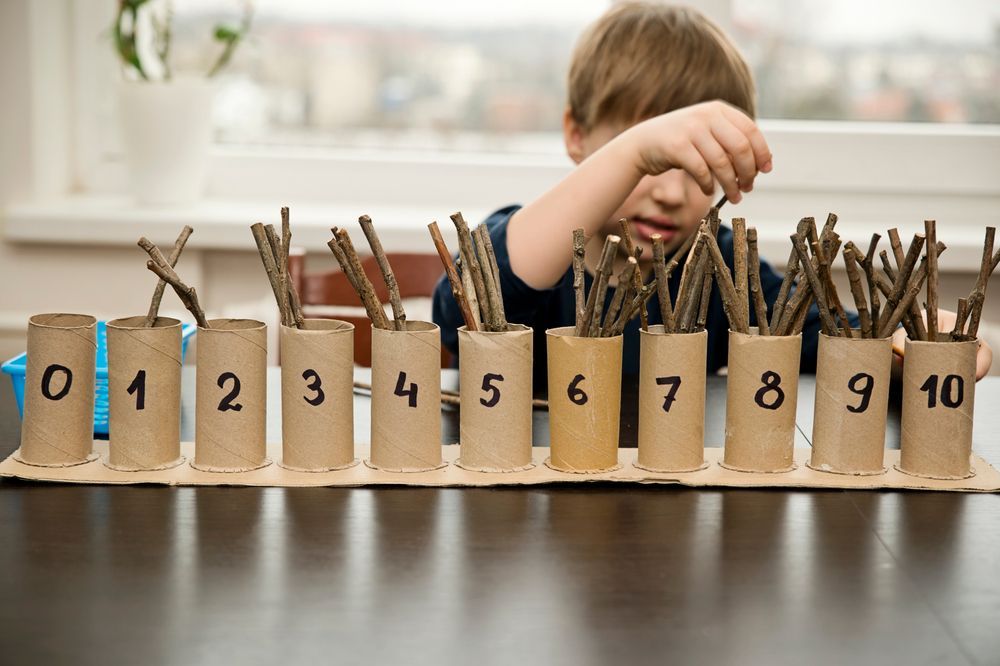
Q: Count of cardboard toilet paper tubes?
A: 11